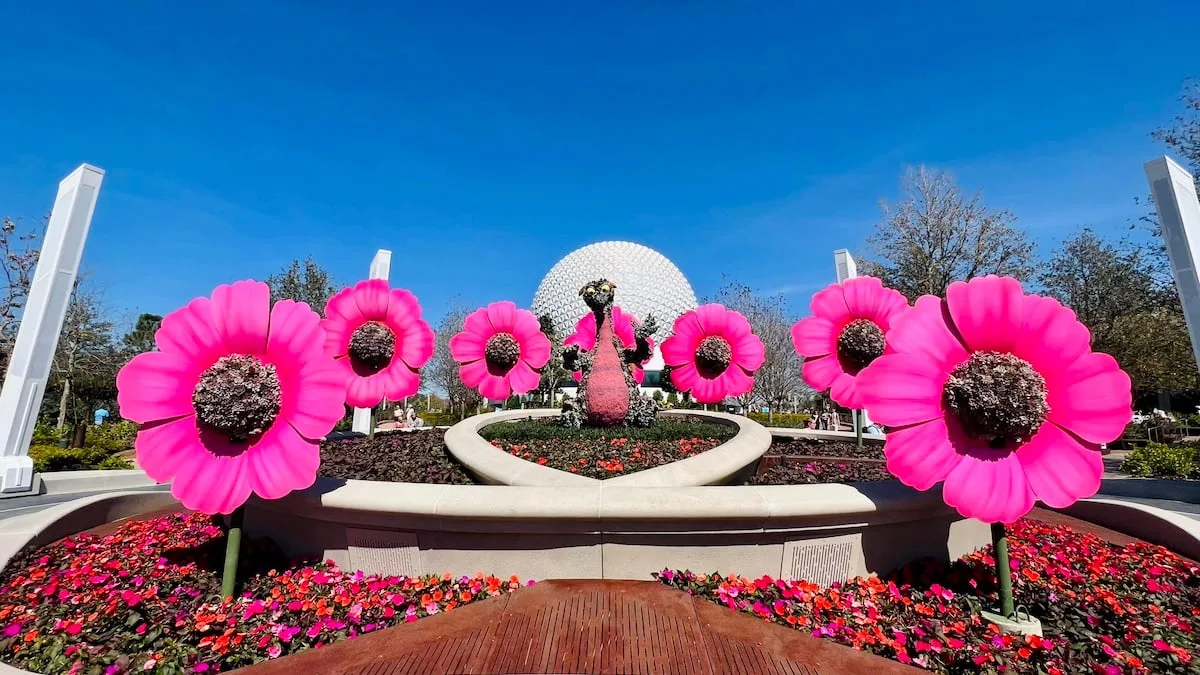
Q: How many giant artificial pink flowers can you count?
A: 7